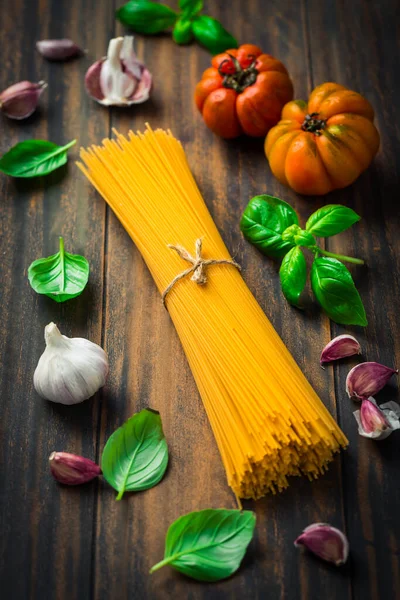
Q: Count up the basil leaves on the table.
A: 12